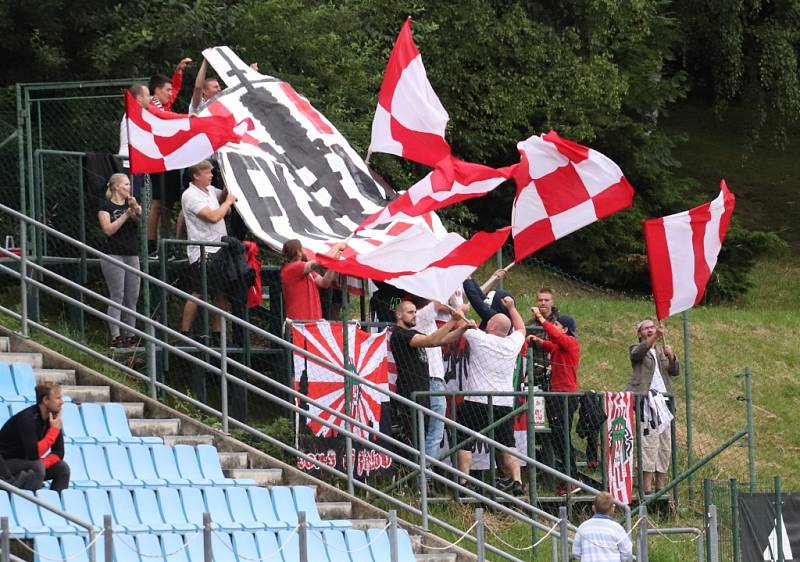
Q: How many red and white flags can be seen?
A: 6